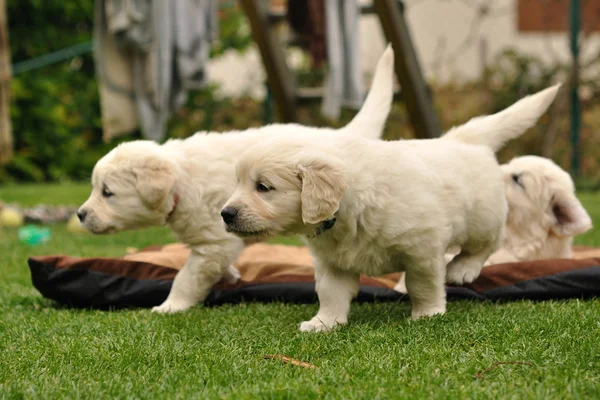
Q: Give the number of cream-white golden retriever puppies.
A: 3